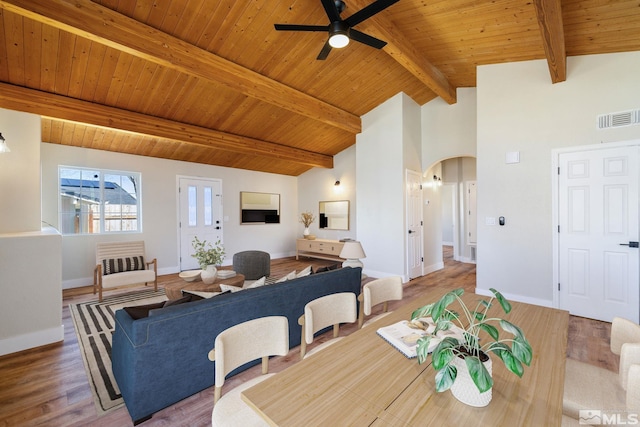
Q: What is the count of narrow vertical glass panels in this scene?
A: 2